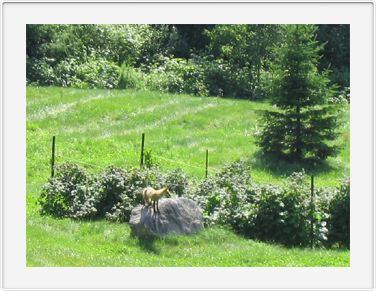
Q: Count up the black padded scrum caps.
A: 0